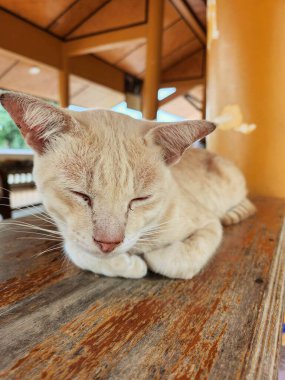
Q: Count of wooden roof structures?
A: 1